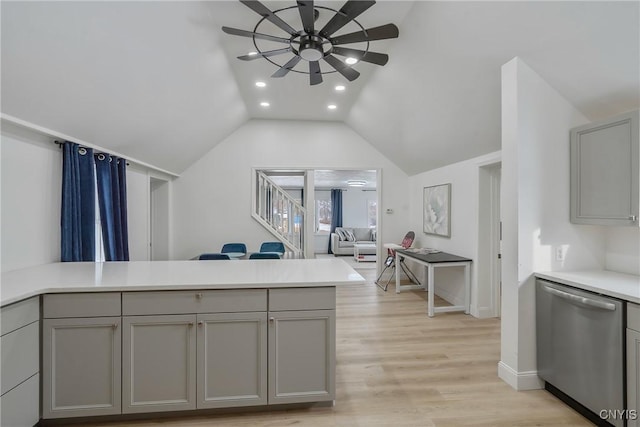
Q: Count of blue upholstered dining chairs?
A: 4